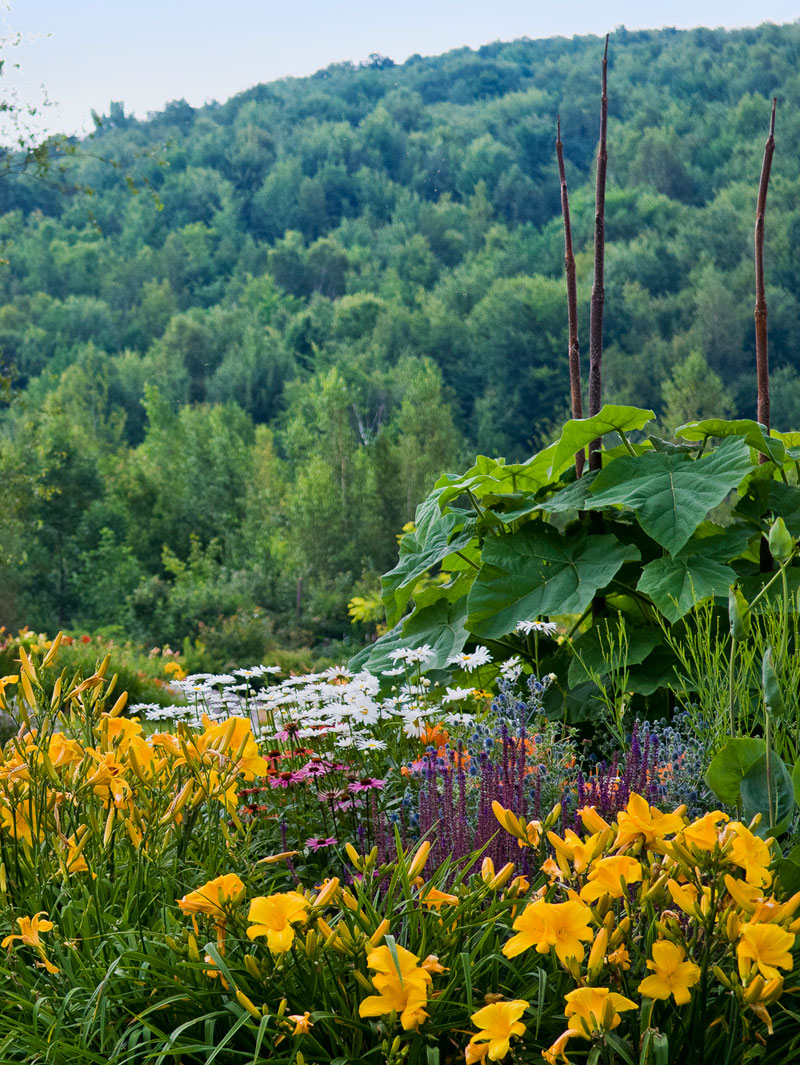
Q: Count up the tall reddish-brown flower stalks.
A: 3